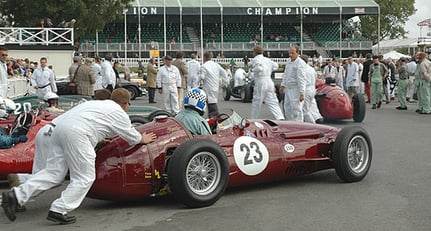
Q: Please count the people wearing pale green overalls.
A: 3